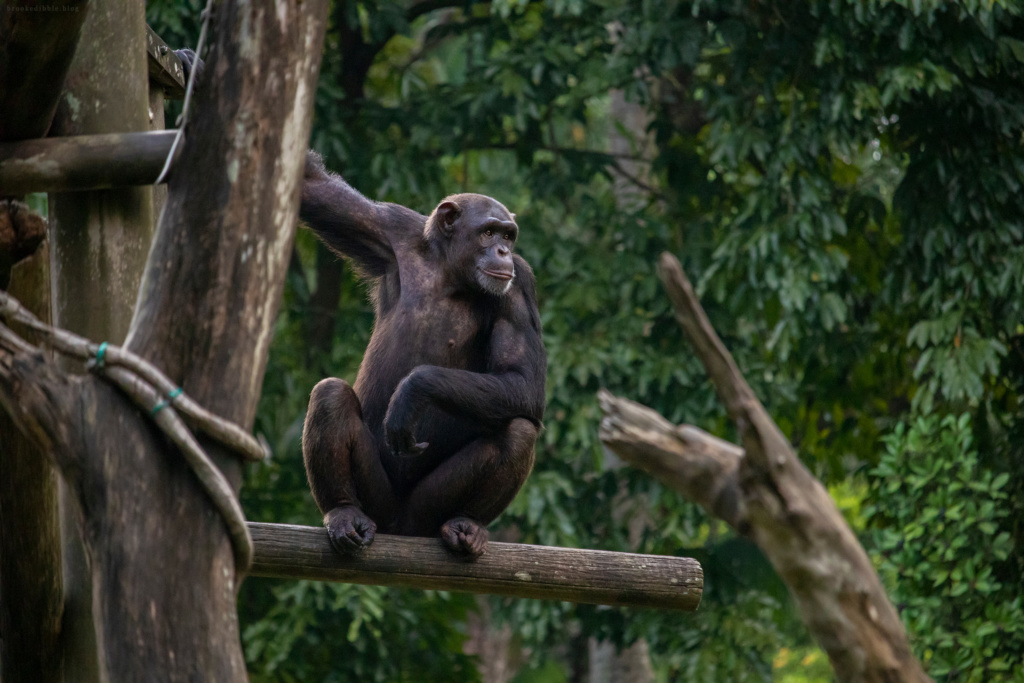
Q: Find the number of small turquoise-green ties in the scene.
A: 3